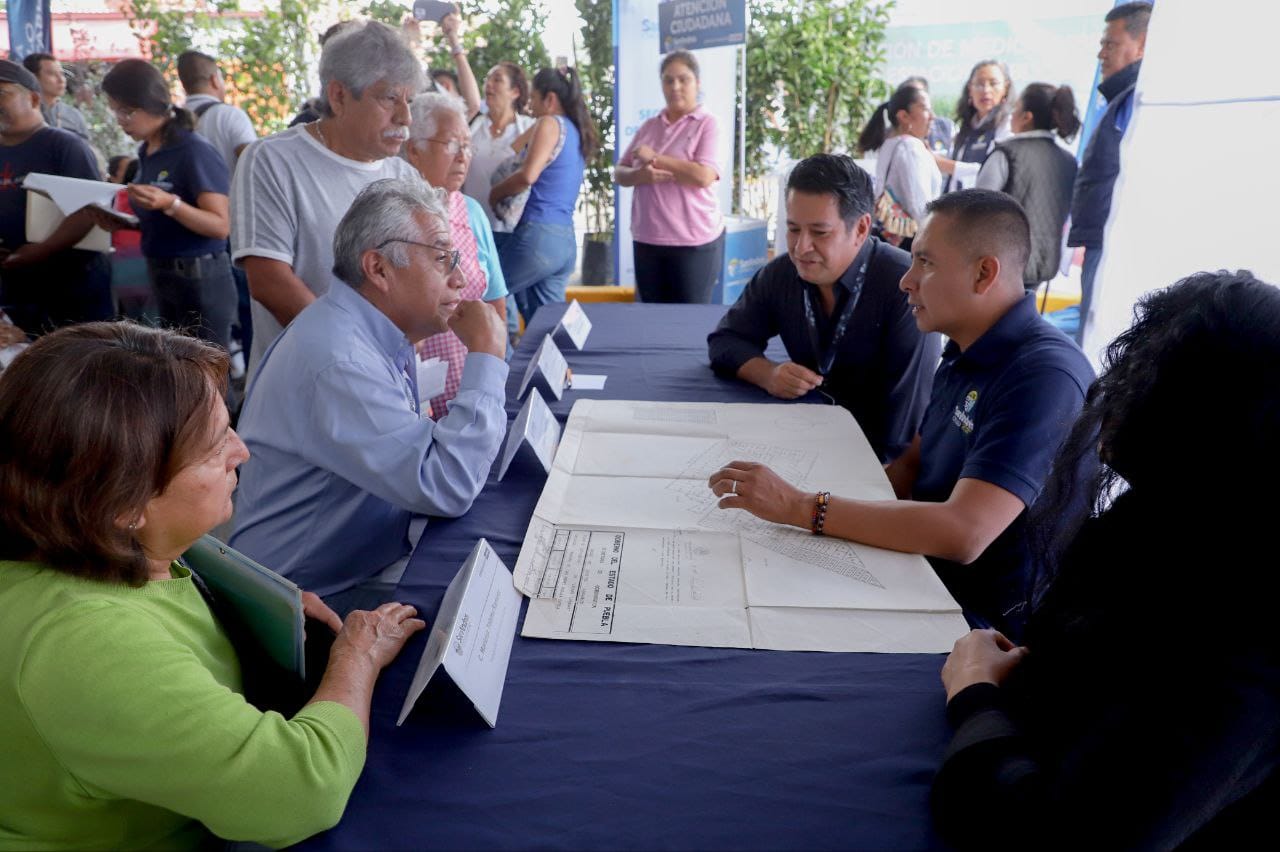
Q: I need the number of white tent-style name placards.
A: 4